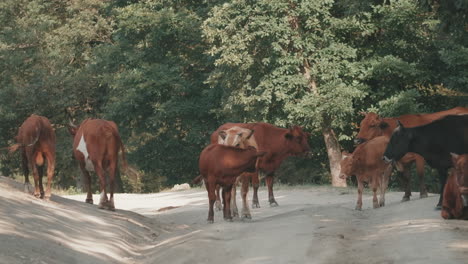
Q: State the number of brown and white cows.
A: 2